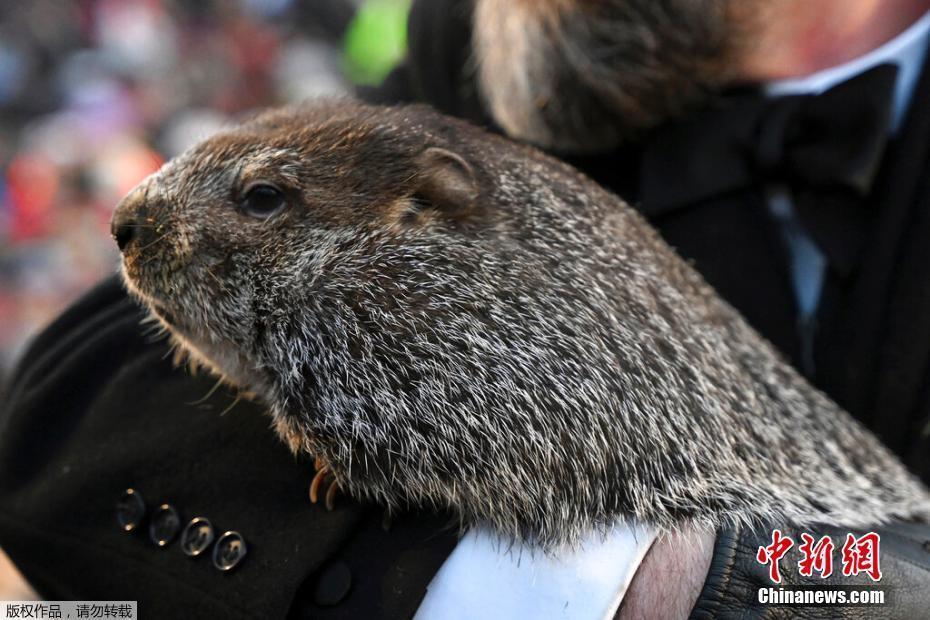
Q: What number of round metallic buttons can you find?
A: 4